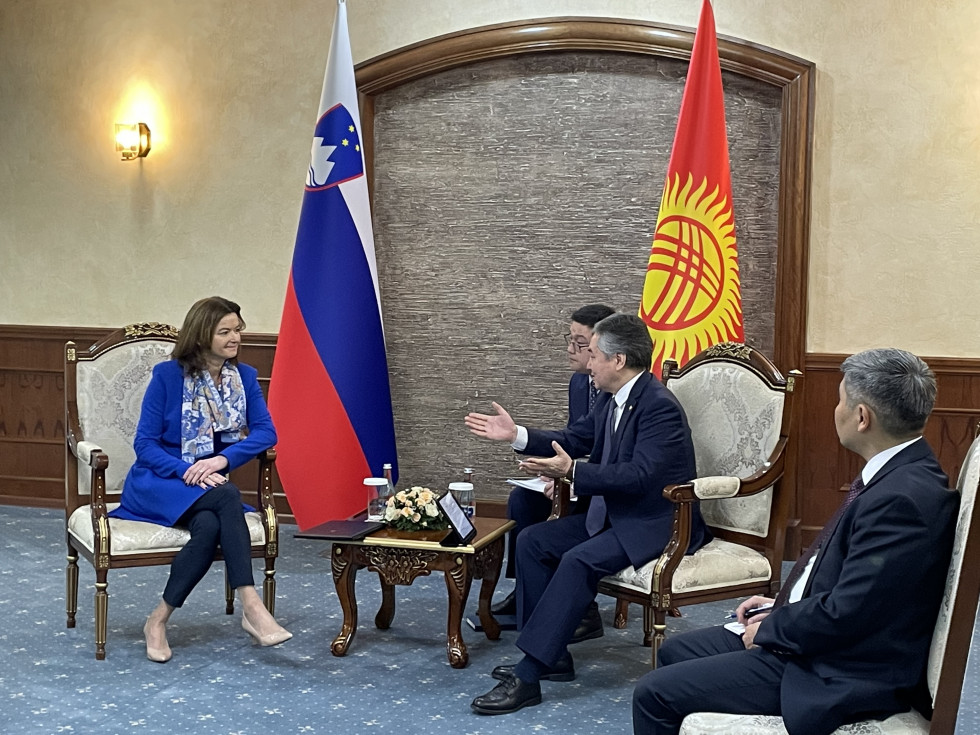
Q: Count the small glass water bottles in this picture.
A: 2